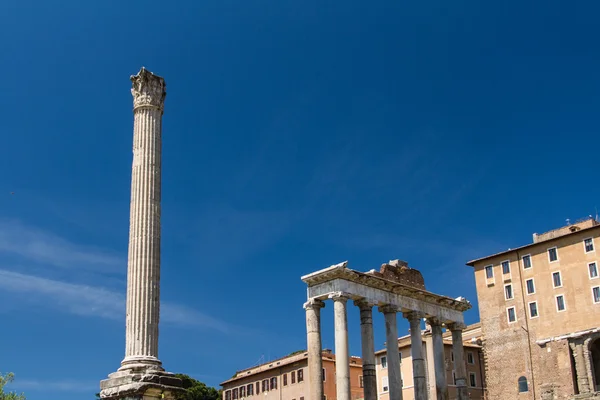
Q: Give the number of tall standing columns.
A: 8